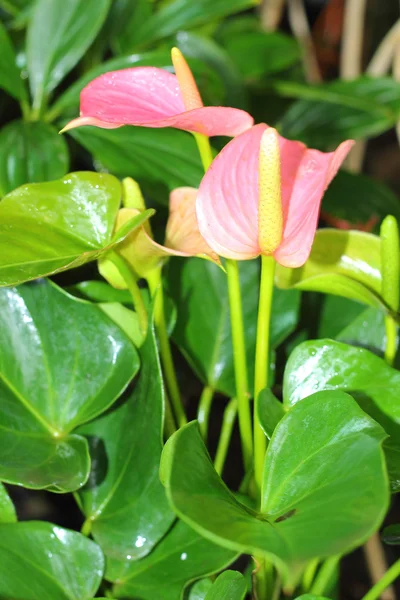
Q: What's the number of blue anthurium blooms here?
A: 0